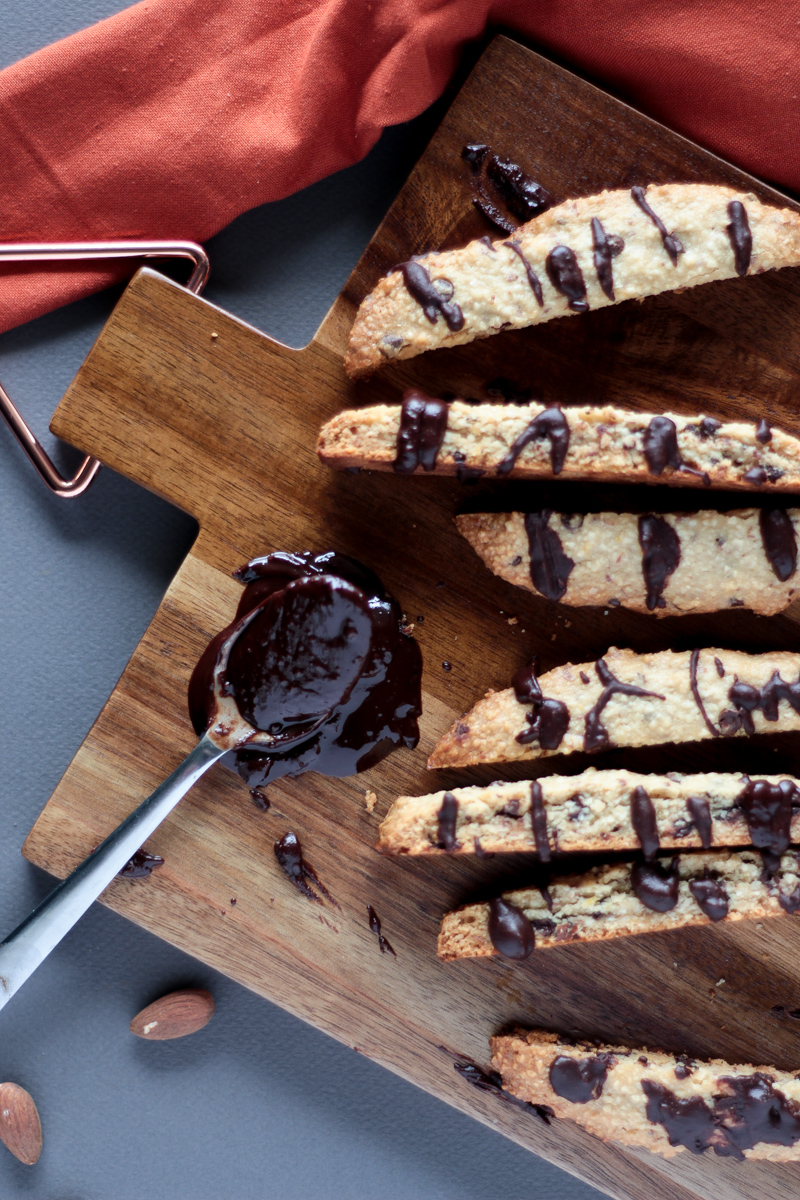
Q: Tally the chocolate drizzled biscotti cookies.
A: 7